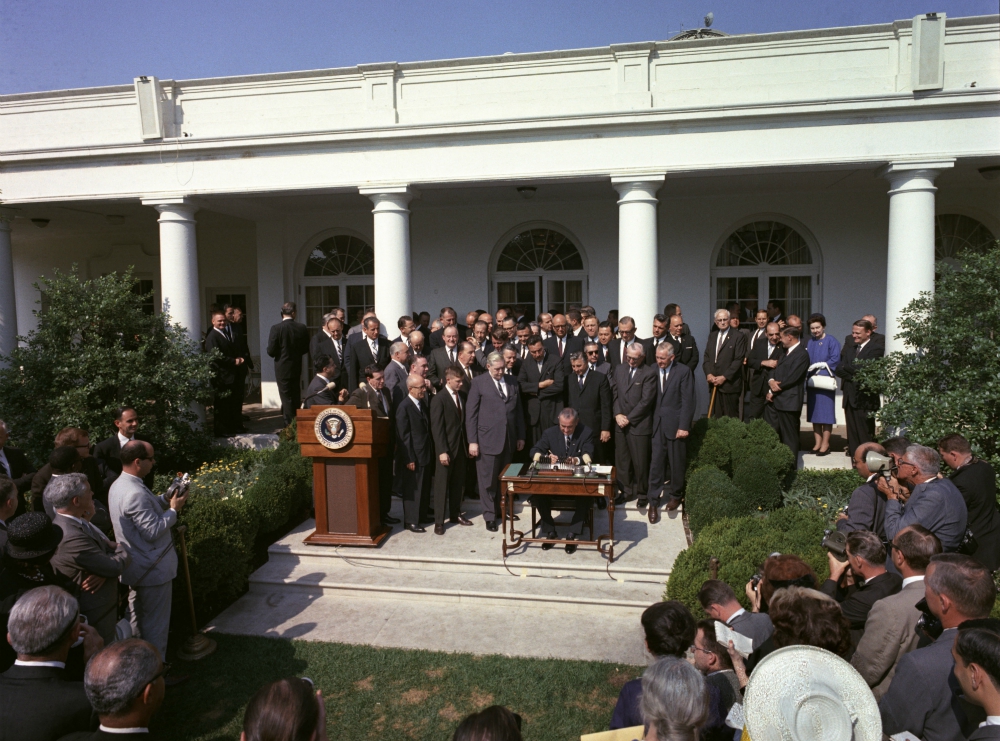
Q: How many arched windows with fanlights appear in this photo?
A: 4